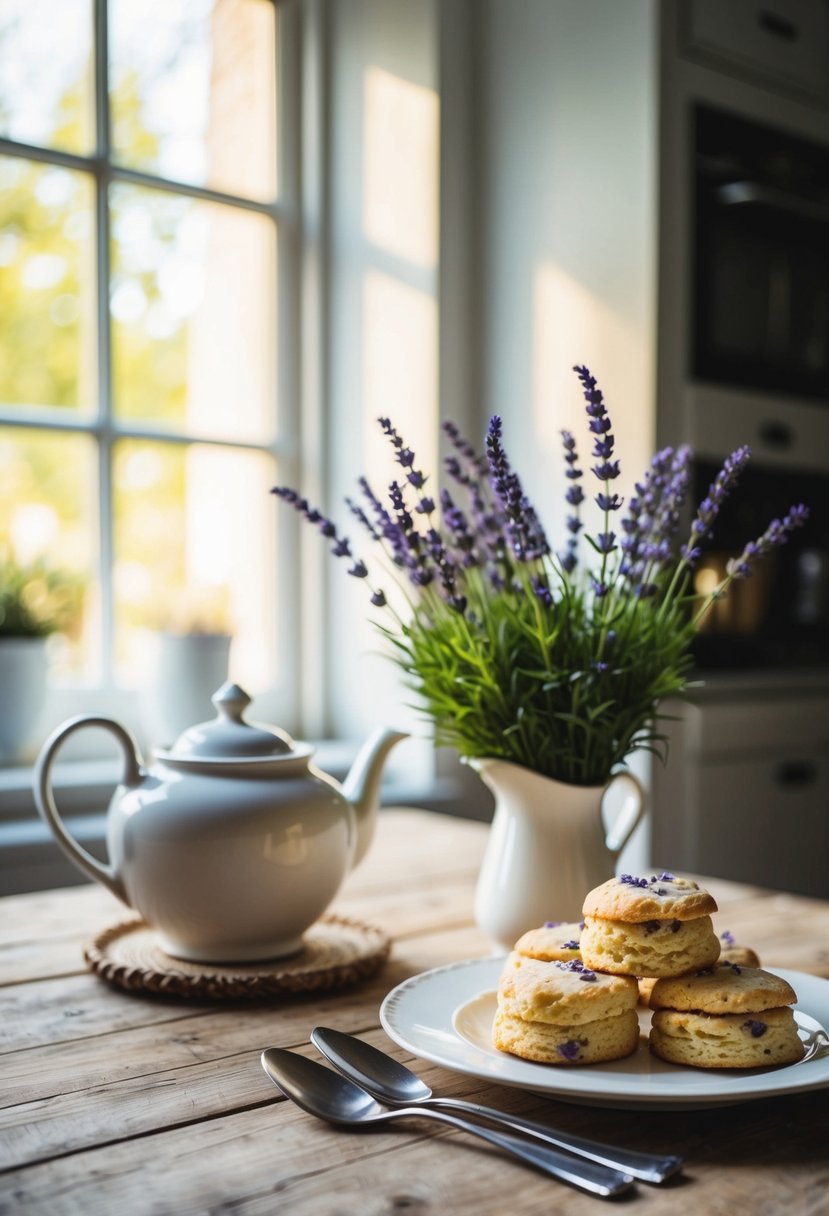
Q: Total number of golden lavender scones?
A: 5